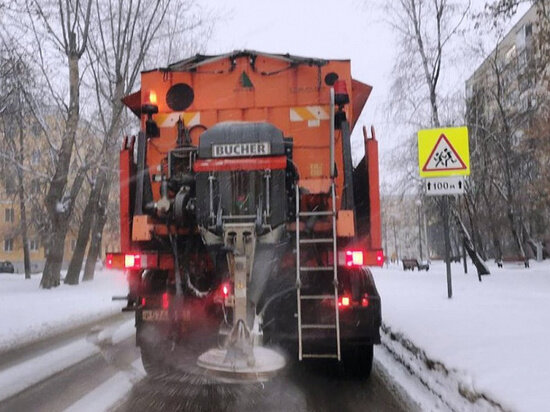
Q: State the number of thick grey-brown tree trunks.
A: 3